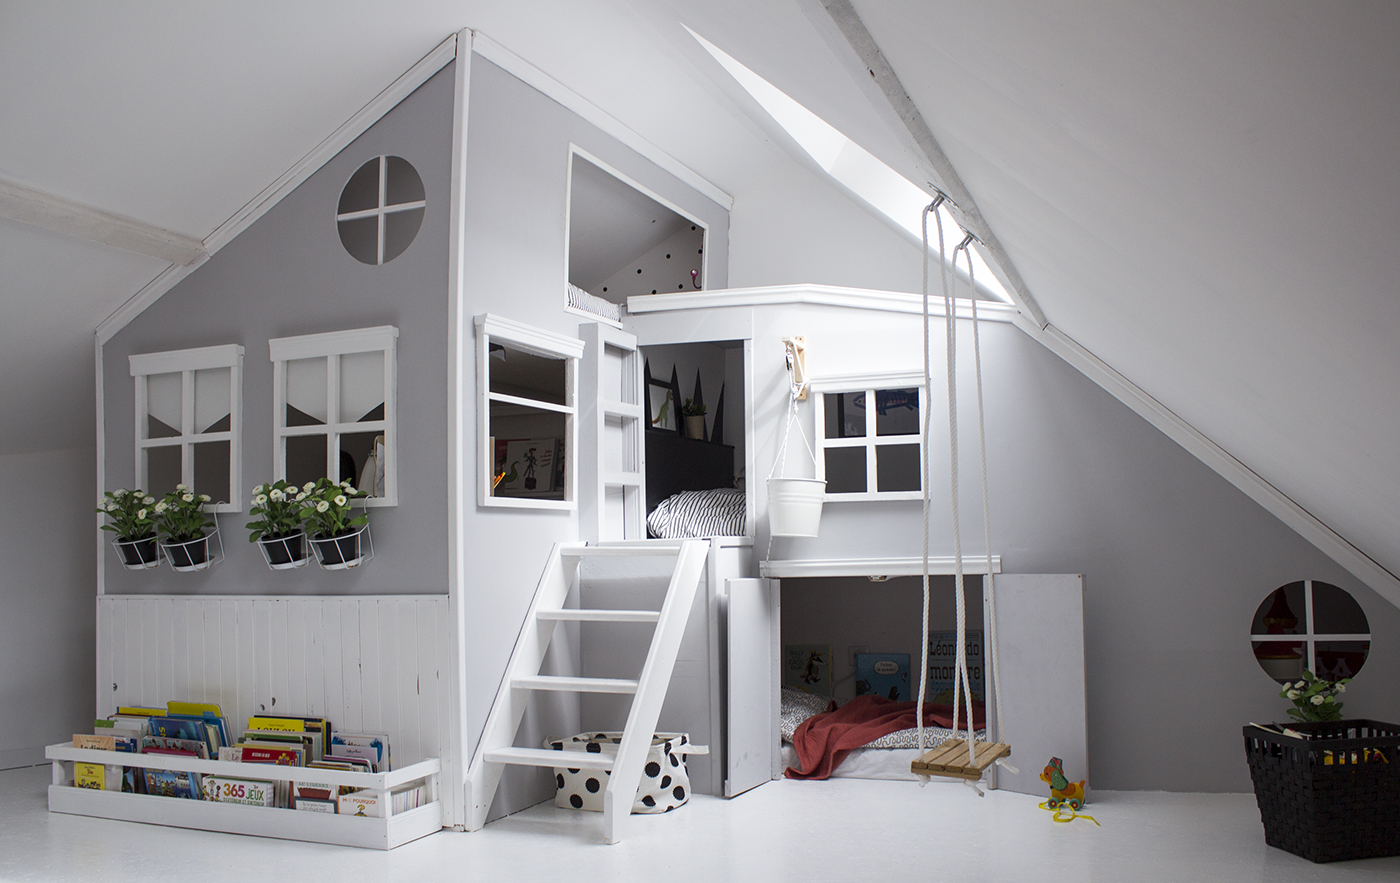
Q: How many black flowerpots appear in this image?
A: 4